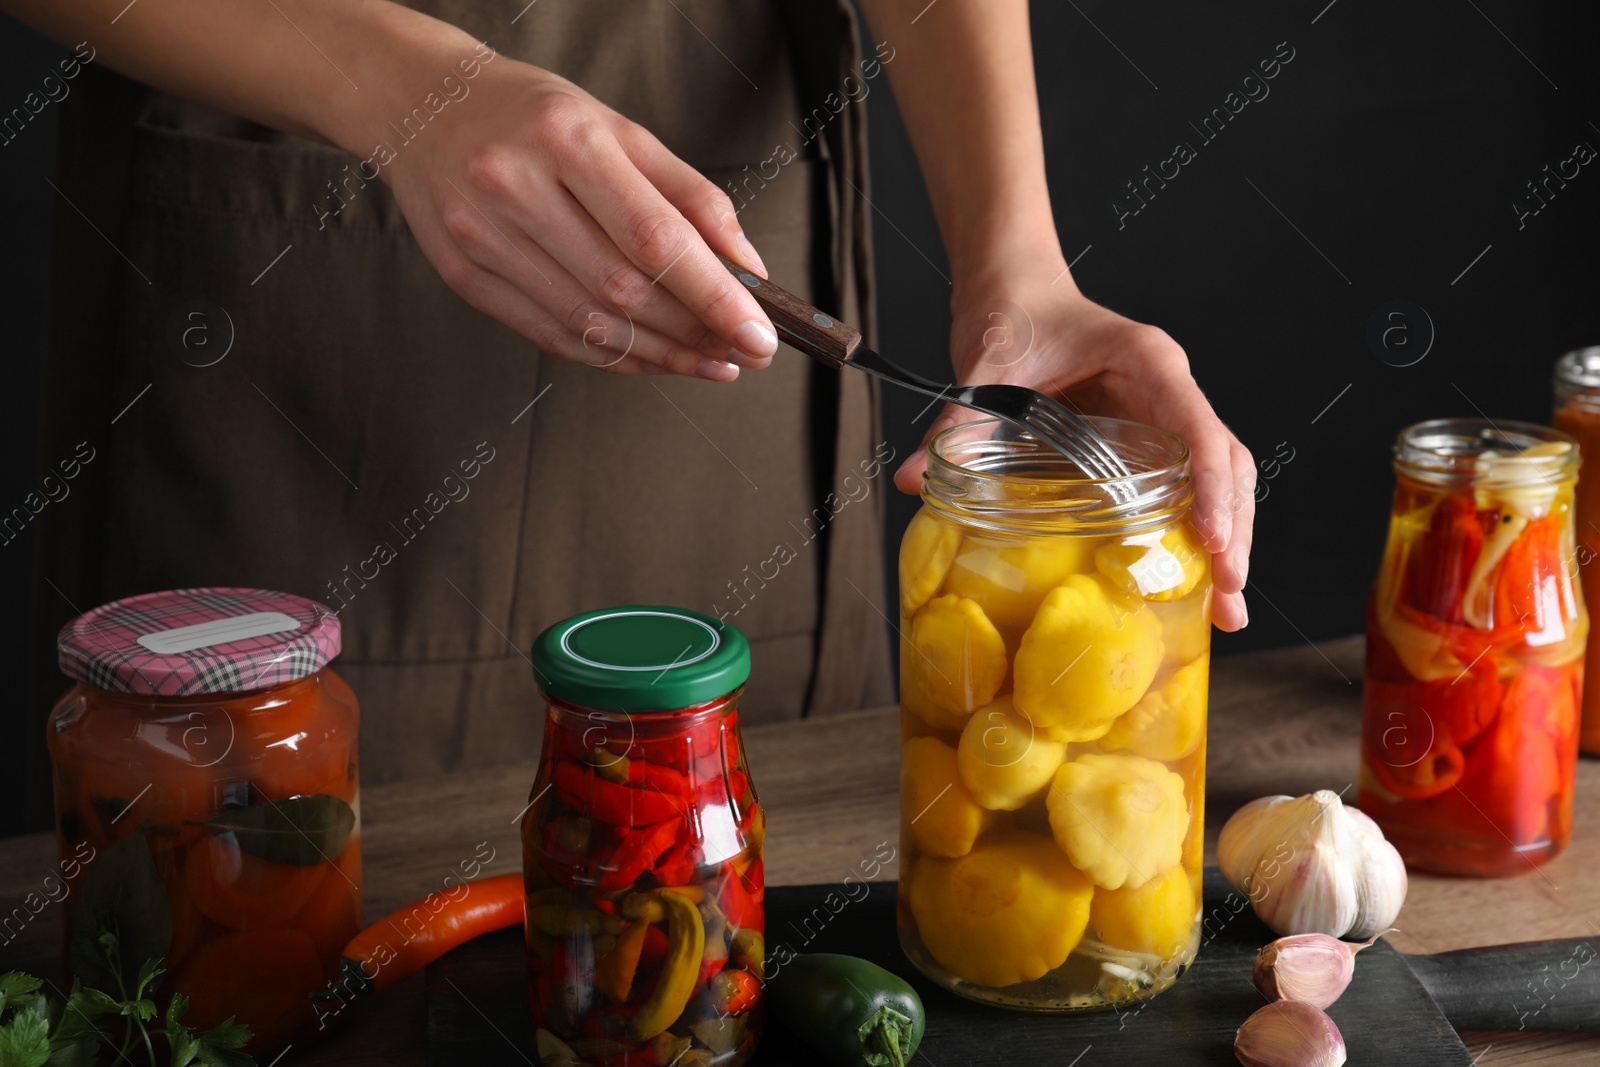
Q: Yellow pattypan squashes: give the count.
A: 11